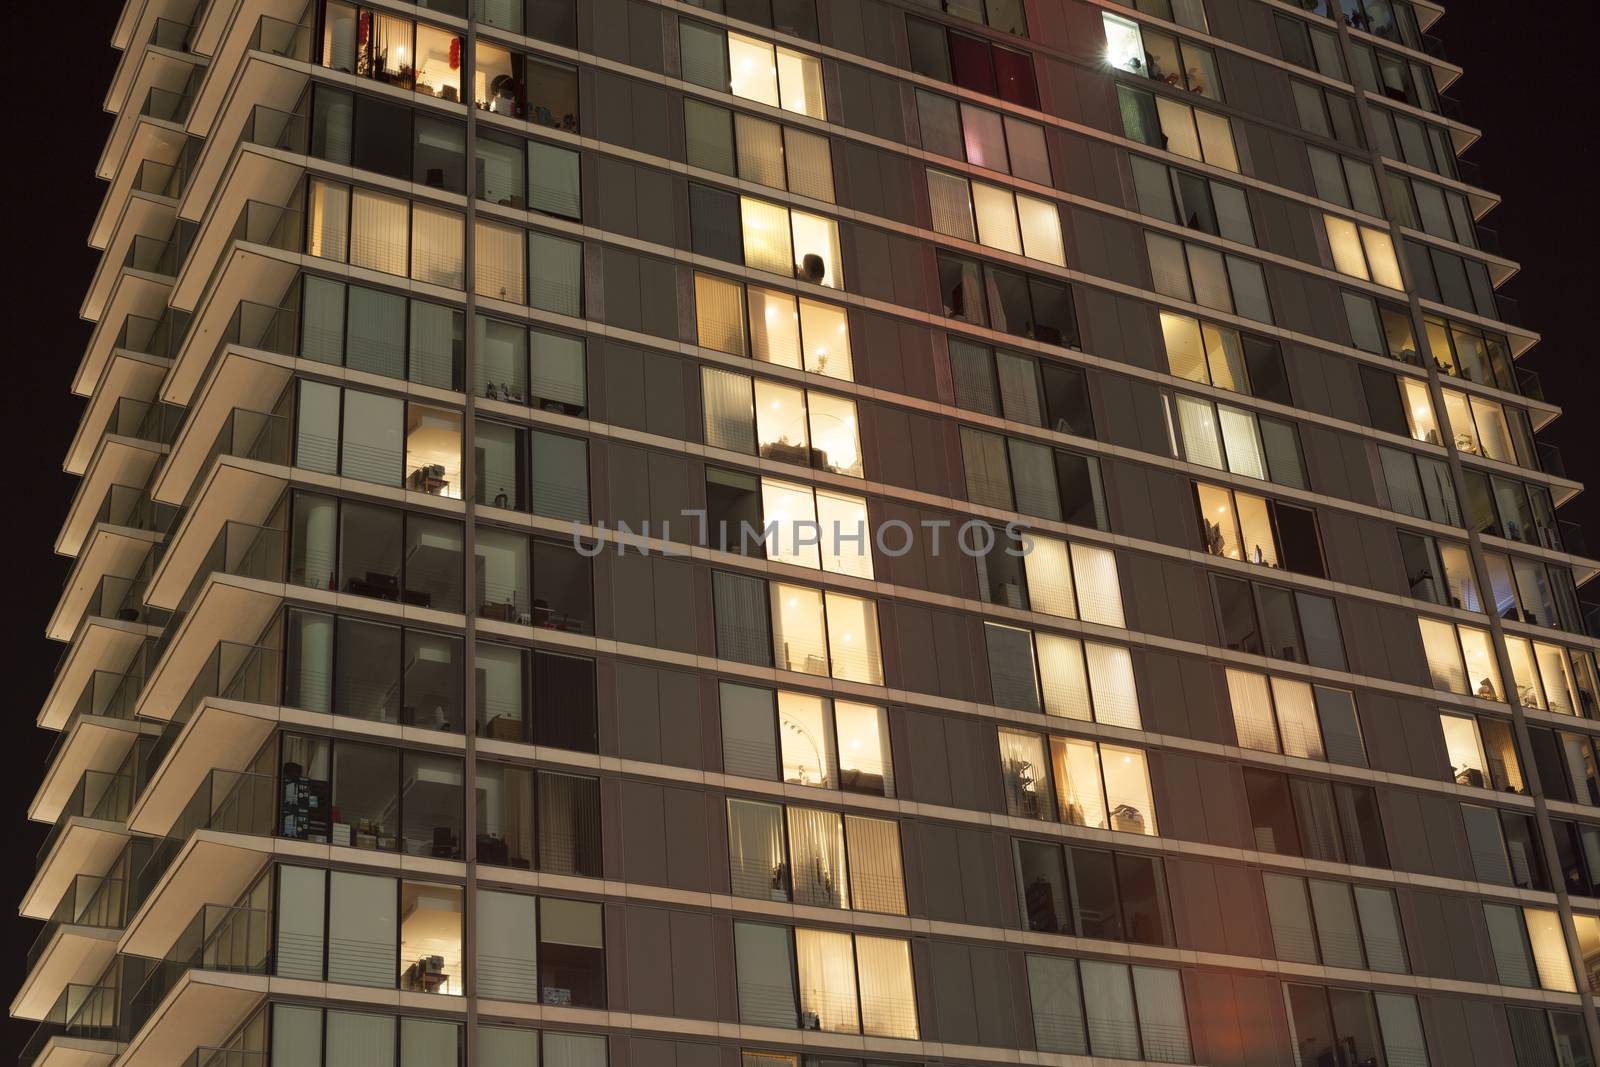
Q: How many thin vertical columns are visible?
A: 2